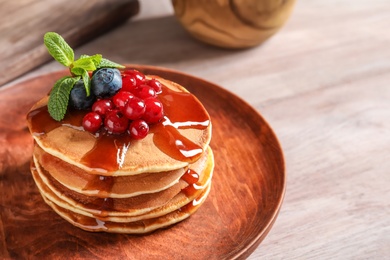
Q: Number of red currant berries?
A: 11